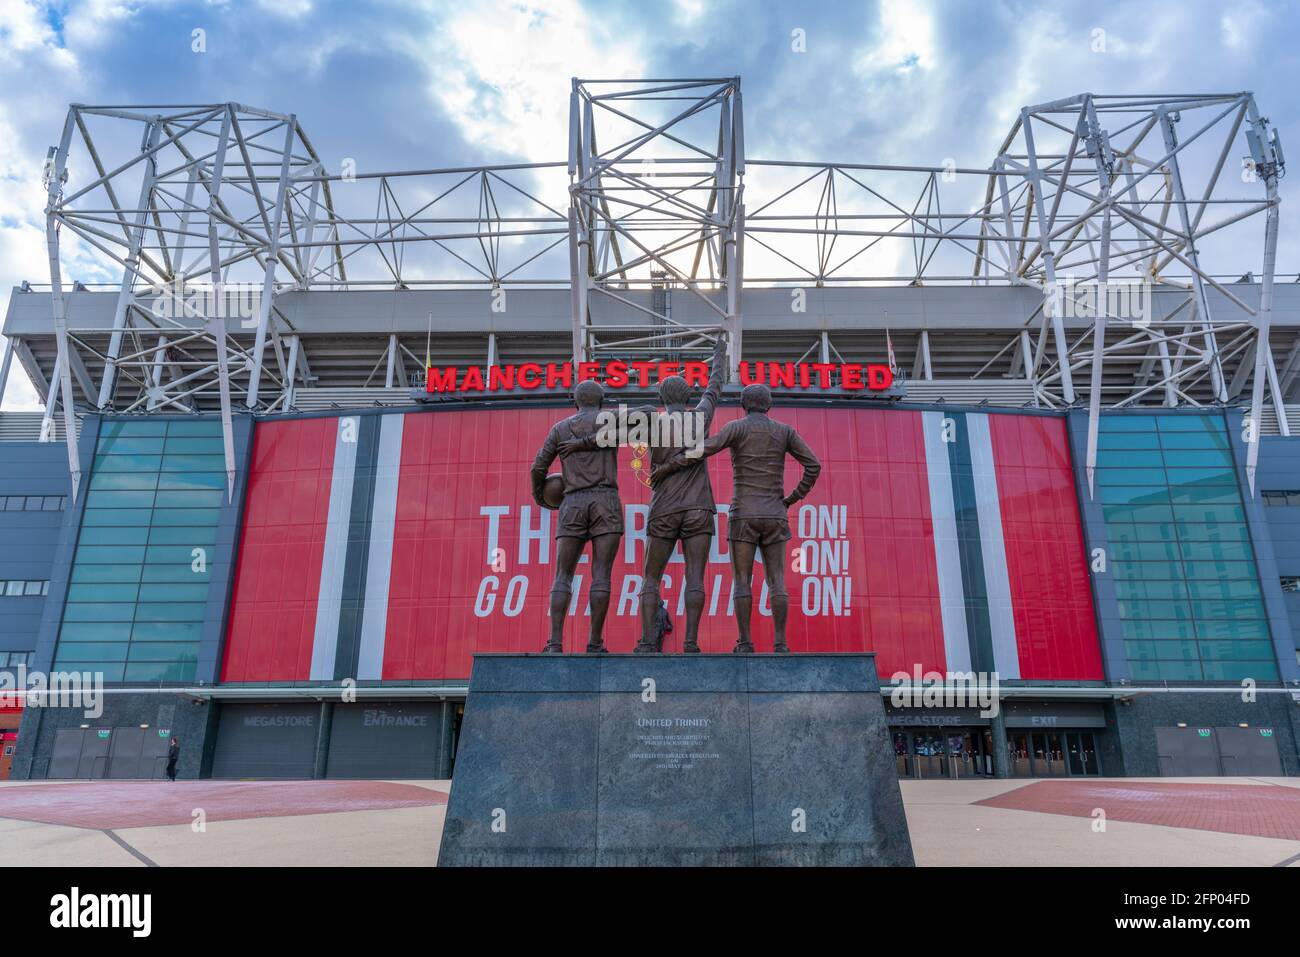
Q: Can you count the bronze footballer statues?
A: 3